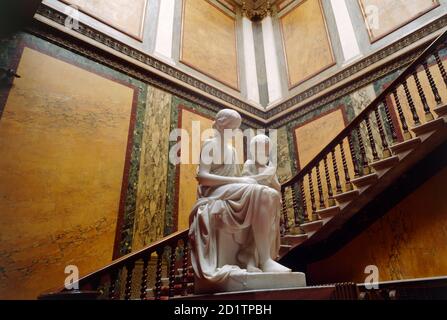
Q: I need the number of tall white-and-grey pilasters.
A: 4